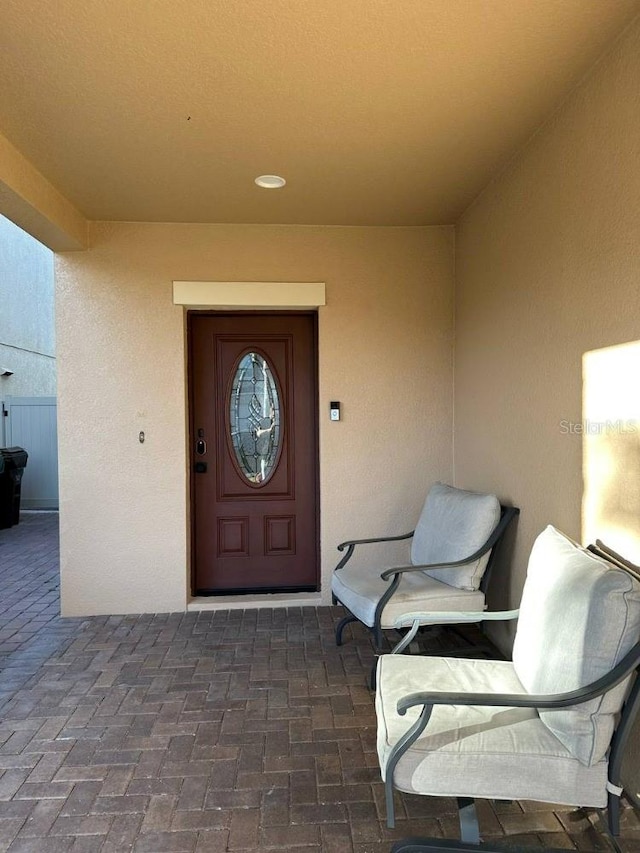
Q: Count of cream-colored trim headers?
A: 1